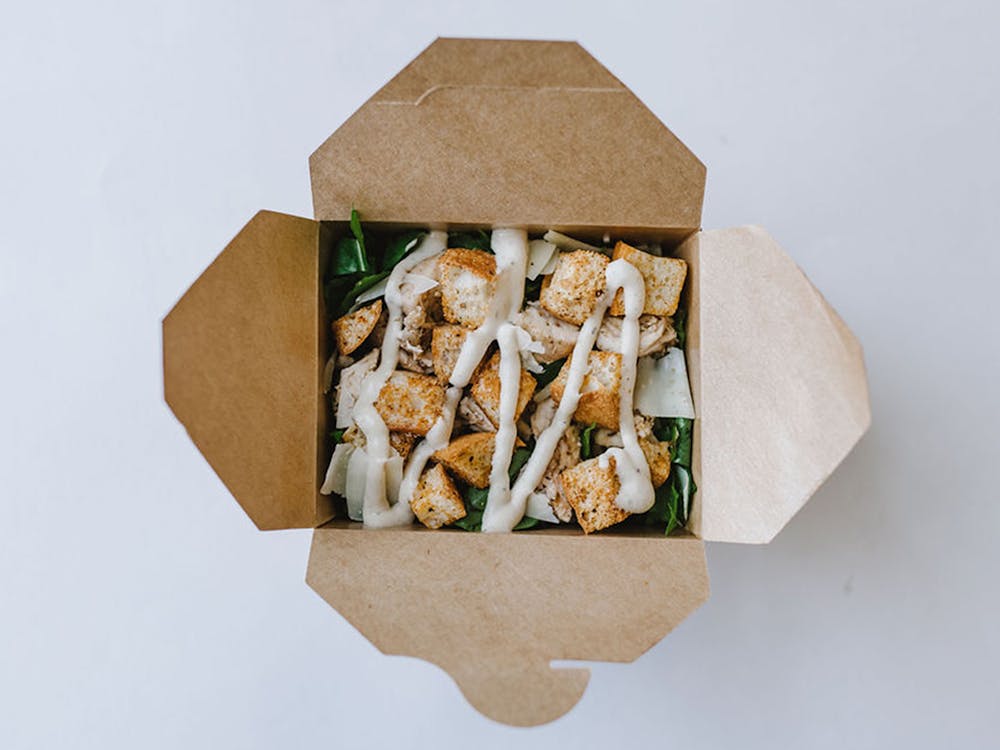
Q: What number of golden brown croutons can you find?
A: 12